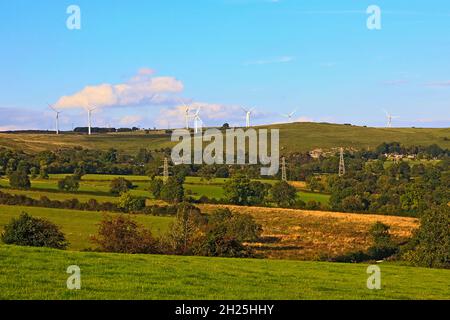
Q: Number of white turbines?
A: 7